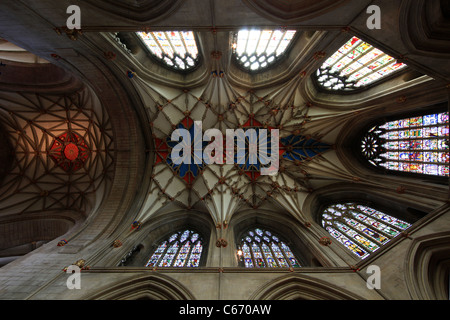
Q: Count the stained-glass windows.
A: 7